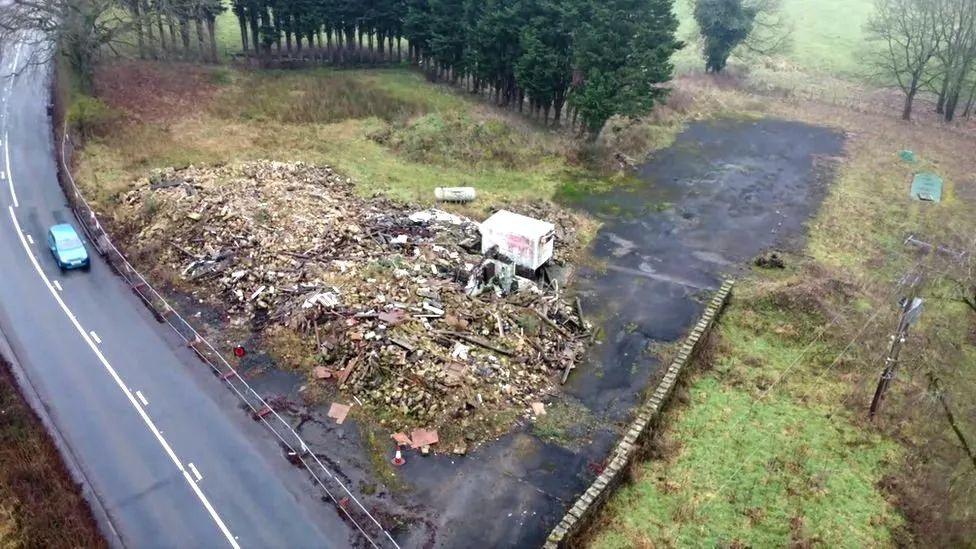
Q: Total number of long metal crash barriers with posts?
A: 1